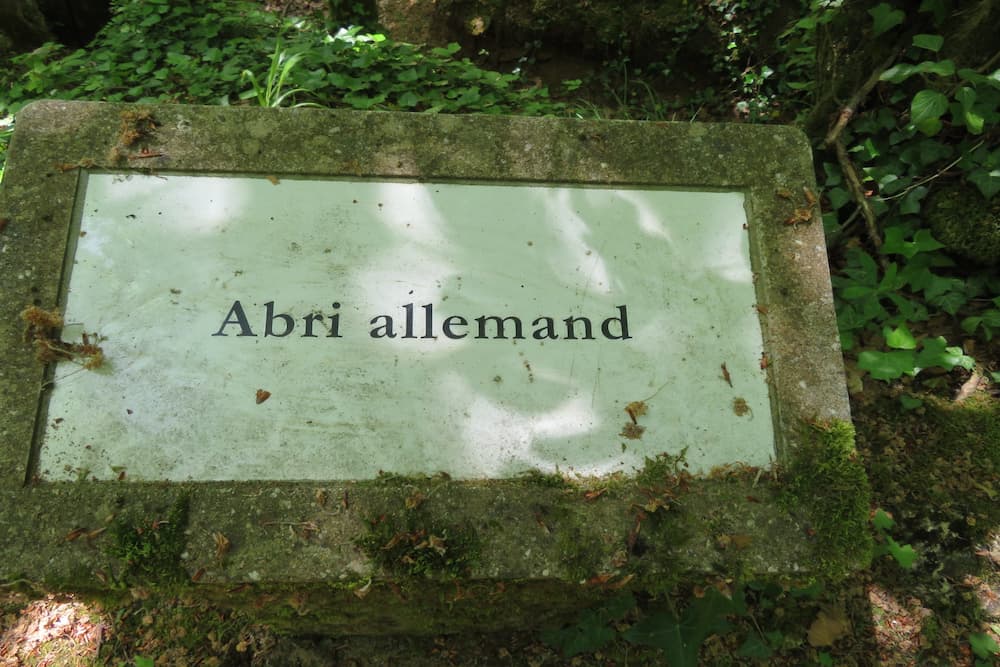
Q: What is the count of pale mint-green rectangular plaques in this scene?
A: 1